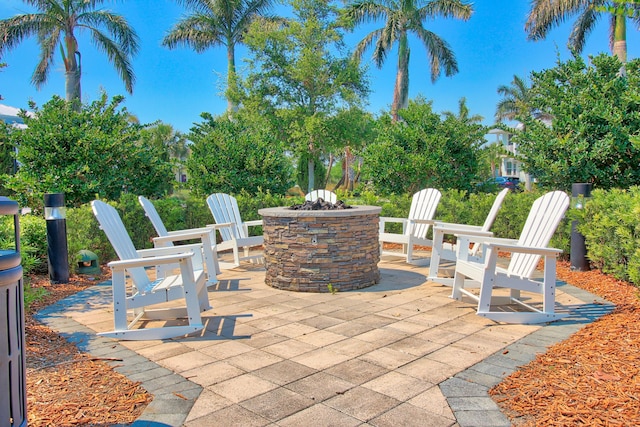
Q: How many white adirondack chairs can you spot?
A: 7